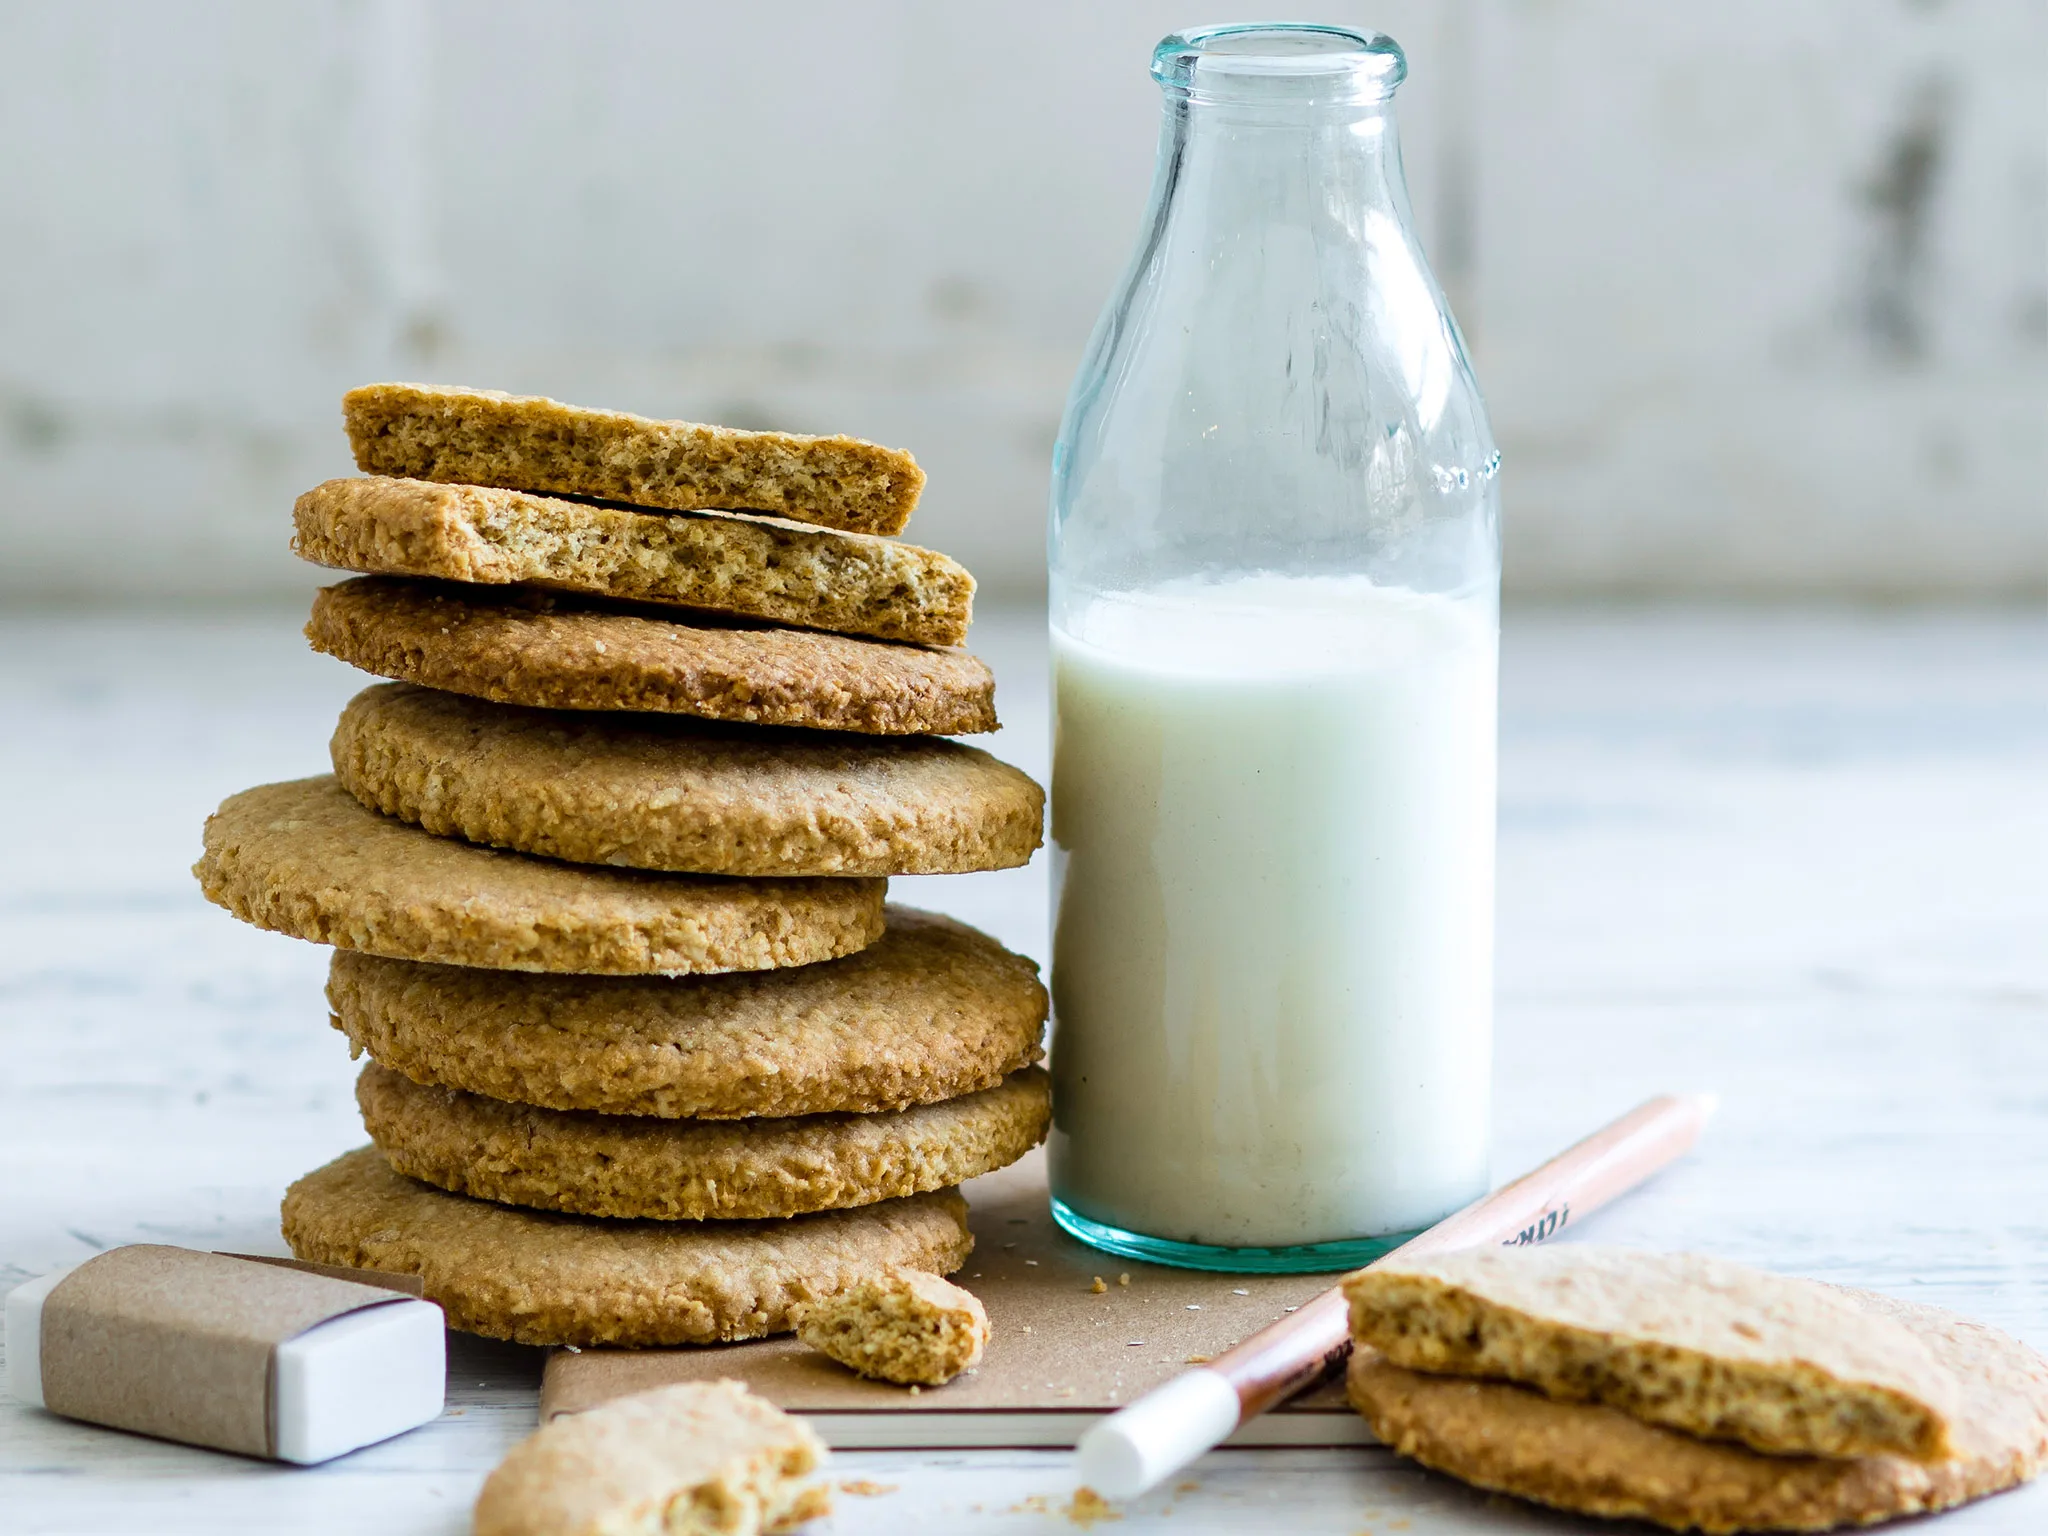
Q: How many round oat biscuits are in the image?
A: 7